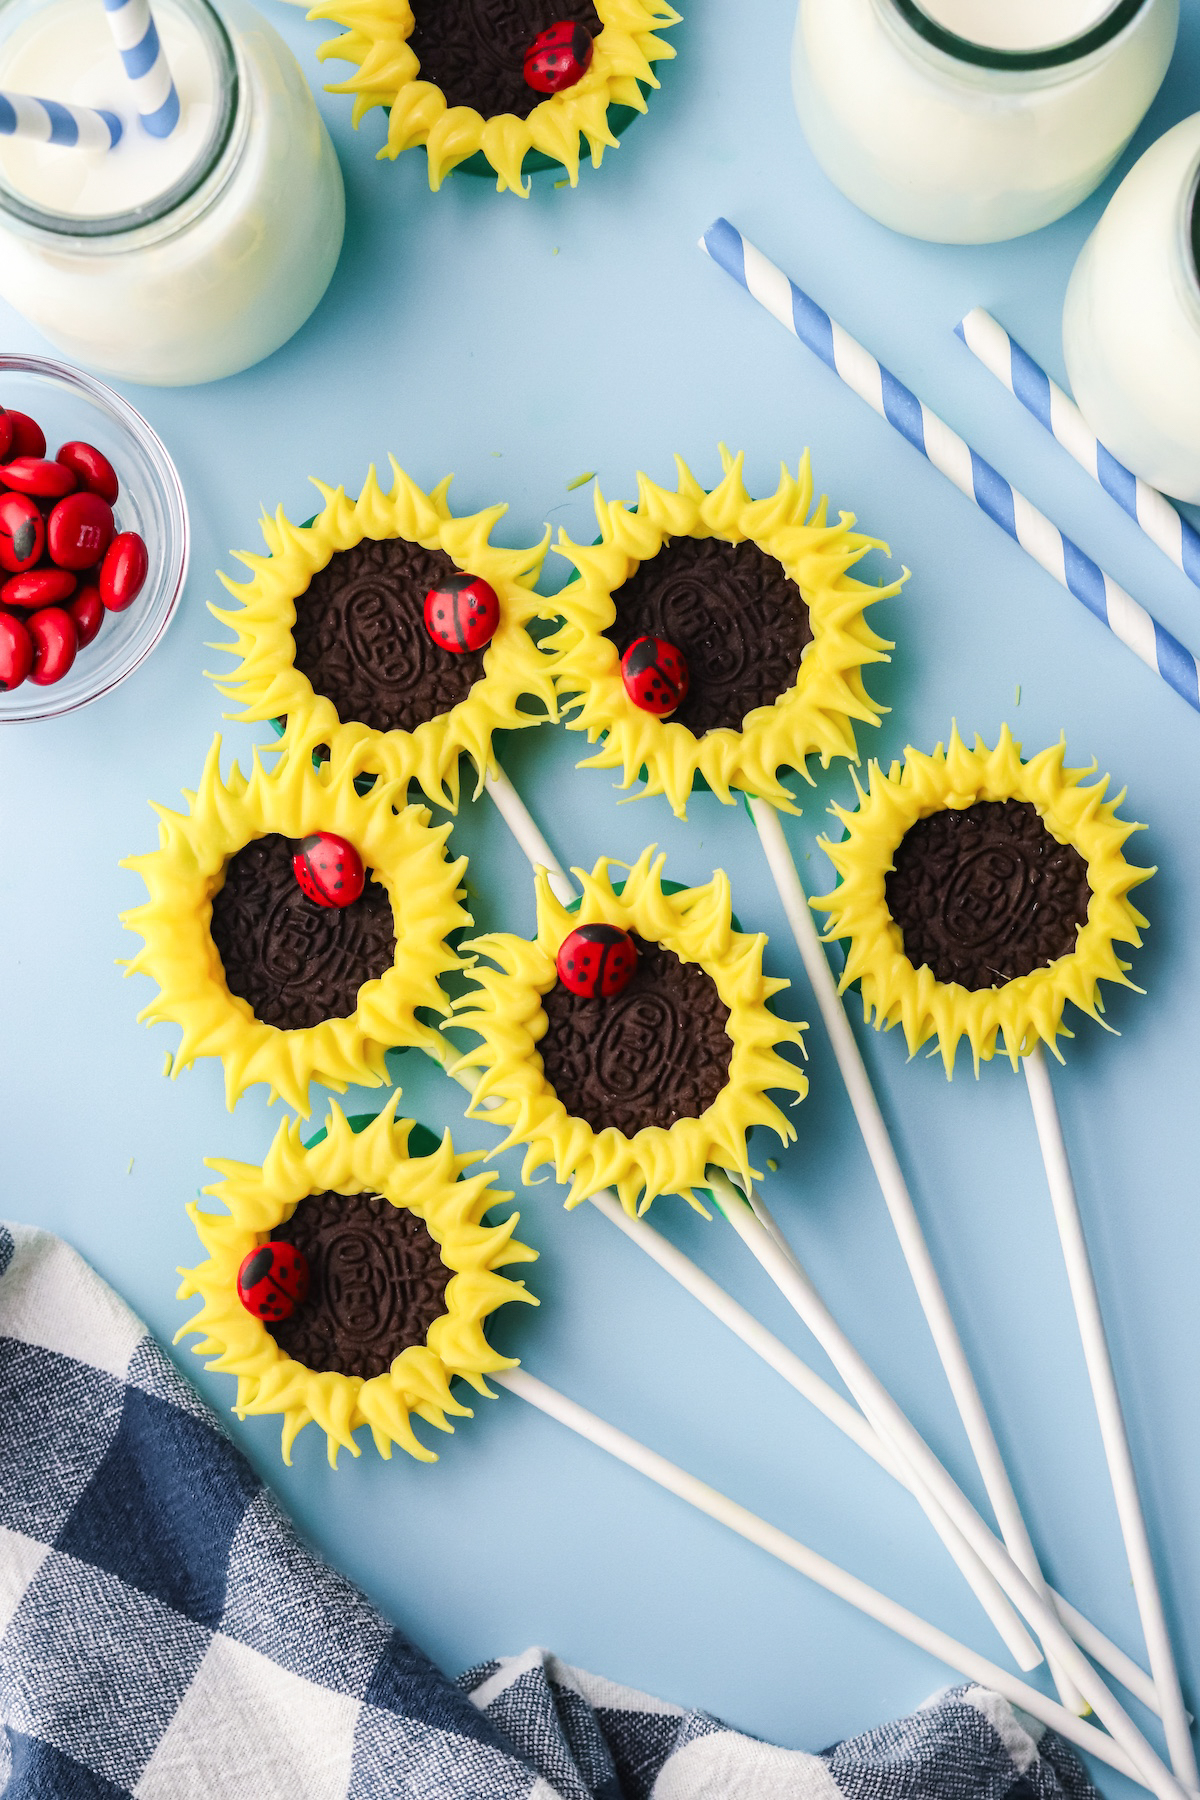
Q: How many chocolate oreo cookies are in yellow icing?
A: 7